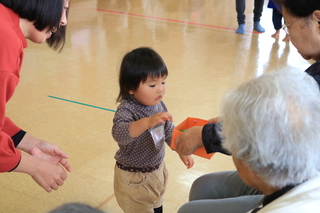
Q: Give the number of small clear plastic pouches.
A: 1